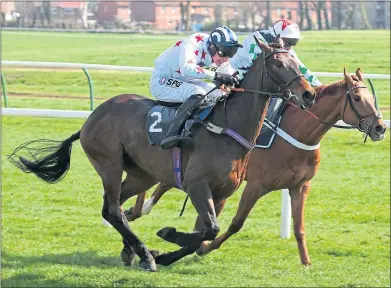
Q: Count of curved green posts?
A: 3